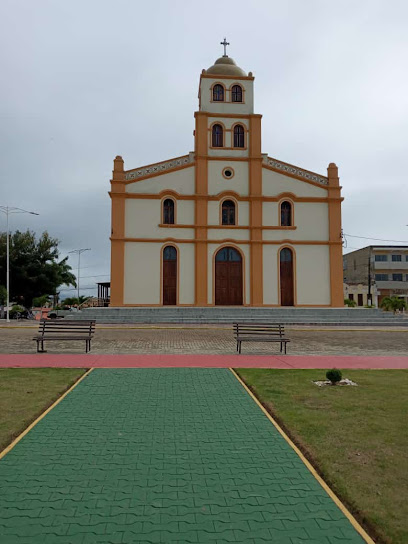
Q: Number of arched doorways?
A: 3